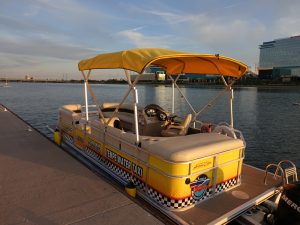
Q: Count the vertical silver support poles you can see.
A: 4